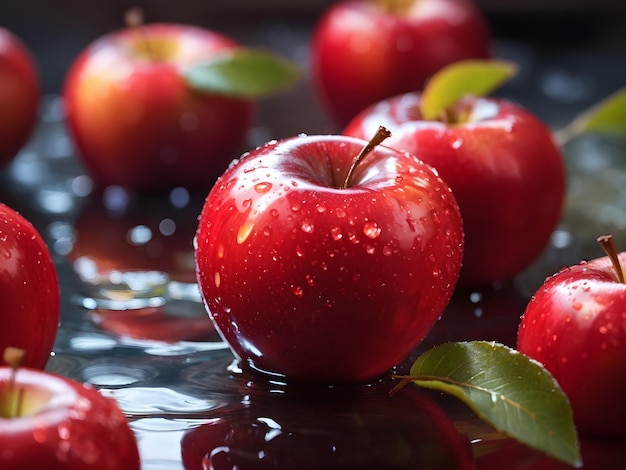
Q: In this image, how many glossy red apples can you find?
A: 8